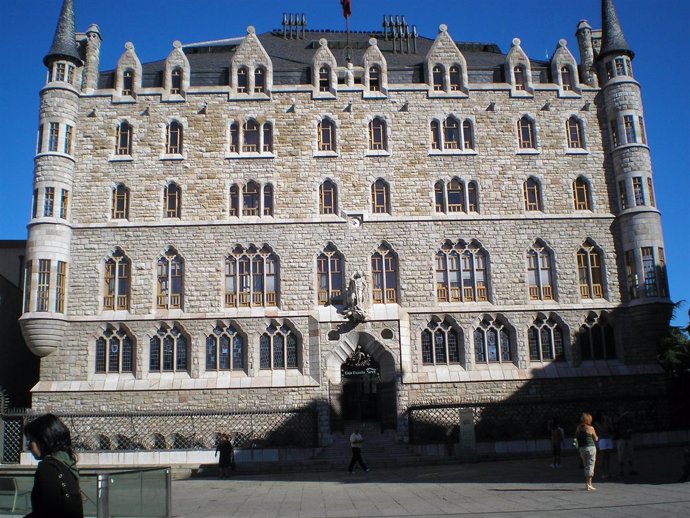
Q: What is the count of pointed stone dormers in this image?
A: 8